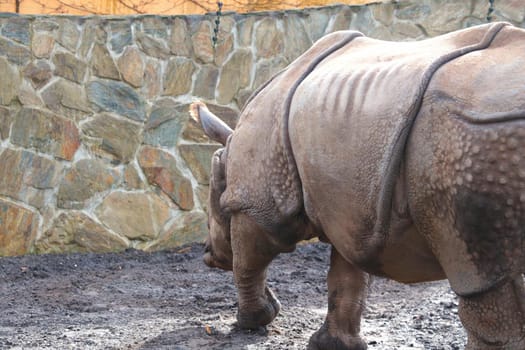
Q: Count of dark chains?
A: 2